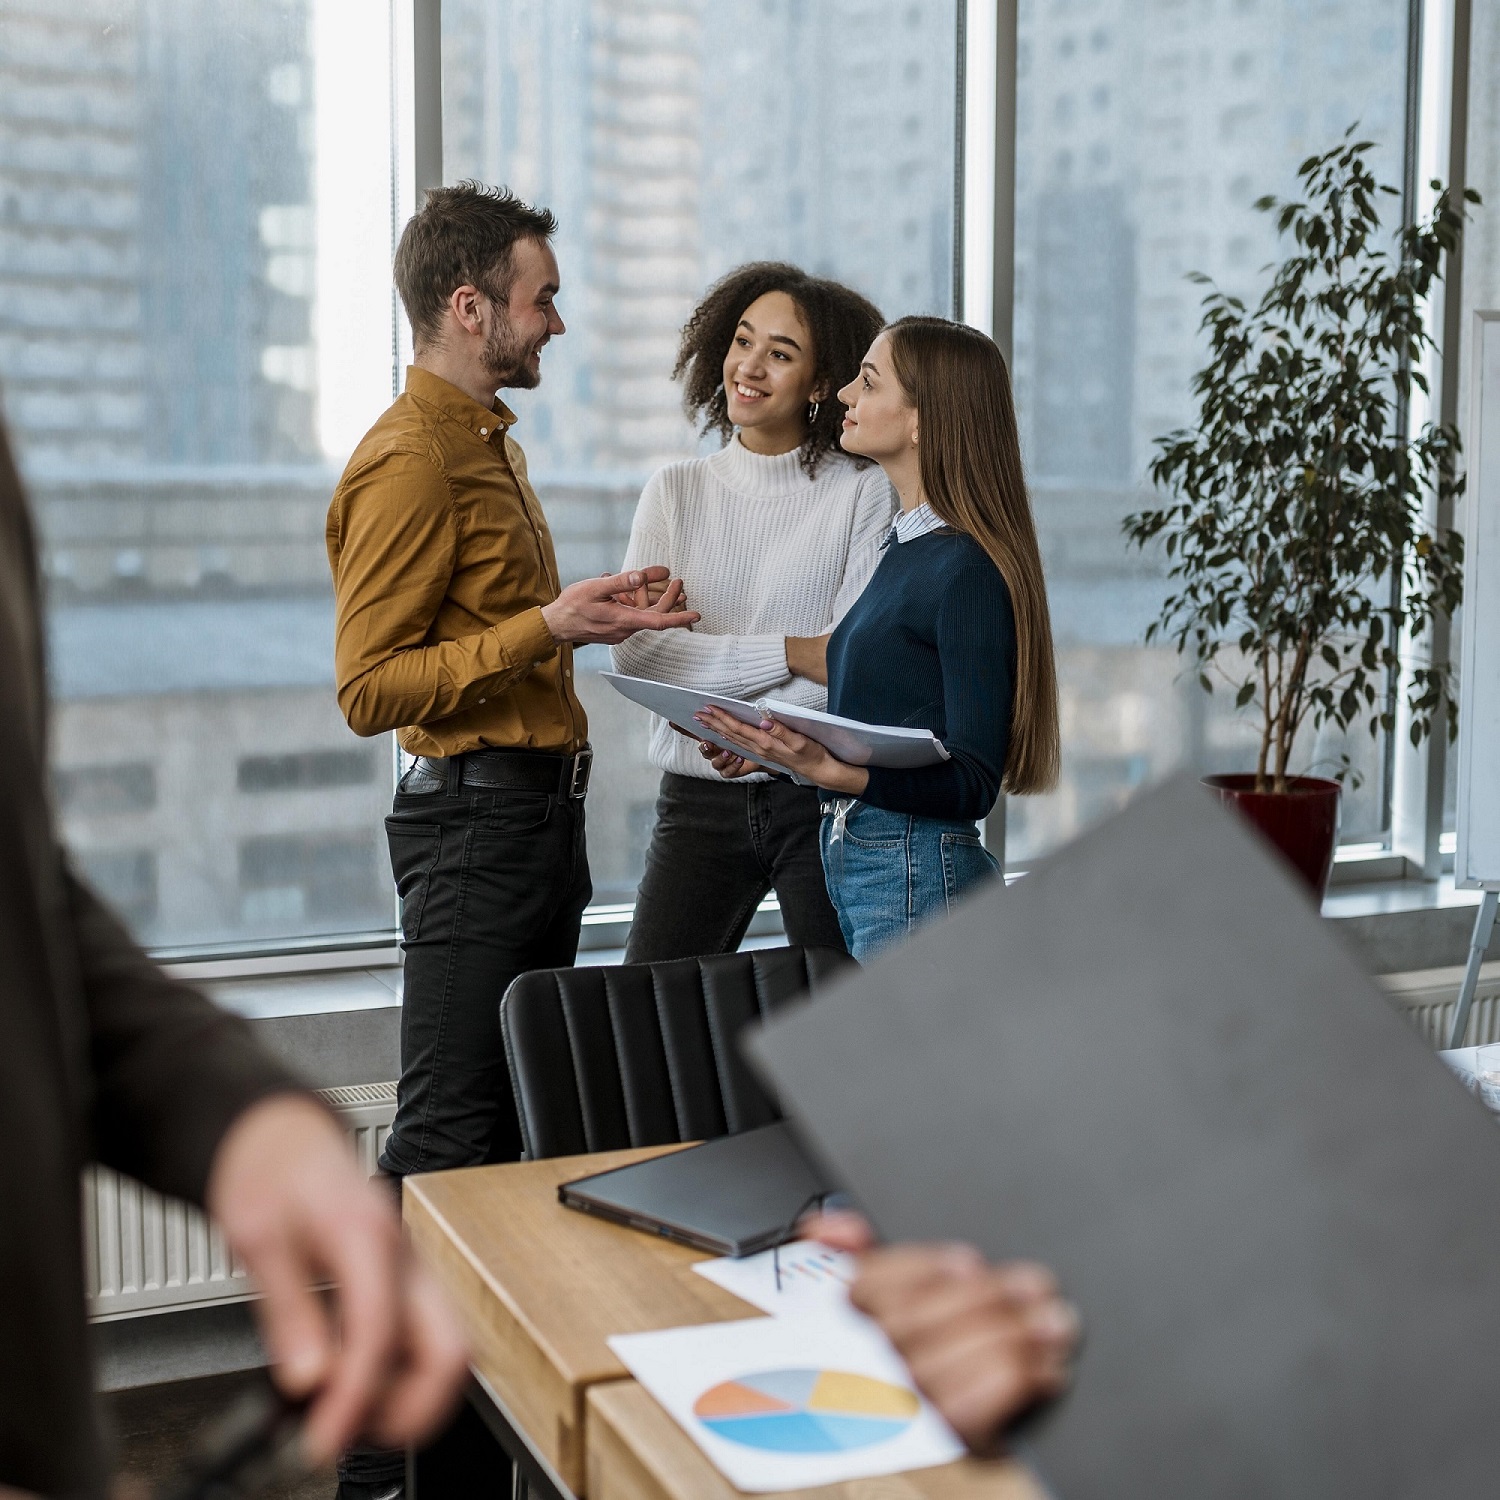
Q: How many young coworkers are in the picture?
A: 3